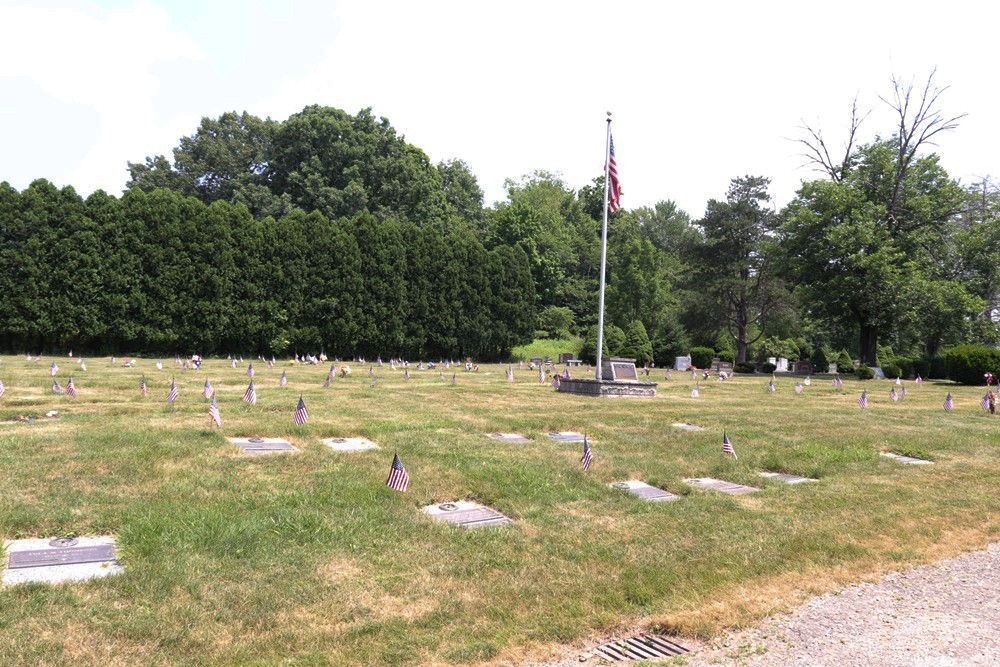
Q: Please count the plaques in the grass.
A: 11